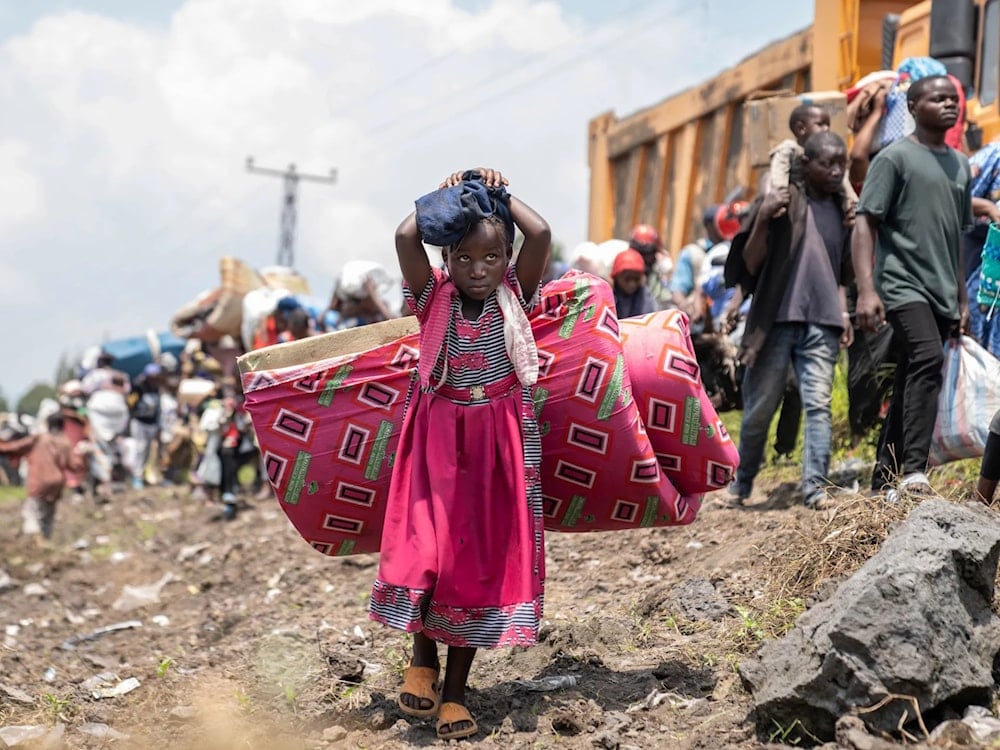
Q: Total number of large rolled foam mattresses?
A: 1